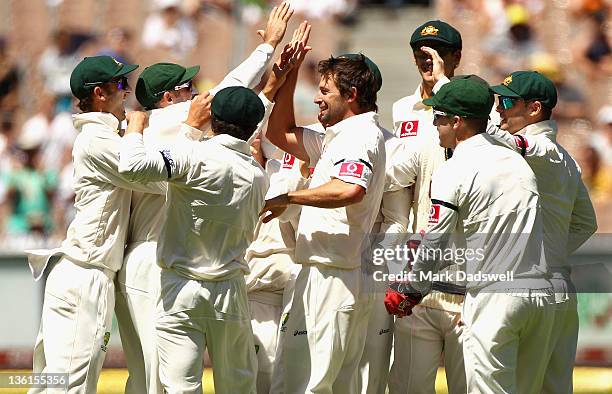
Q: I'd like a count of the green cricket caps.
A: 7